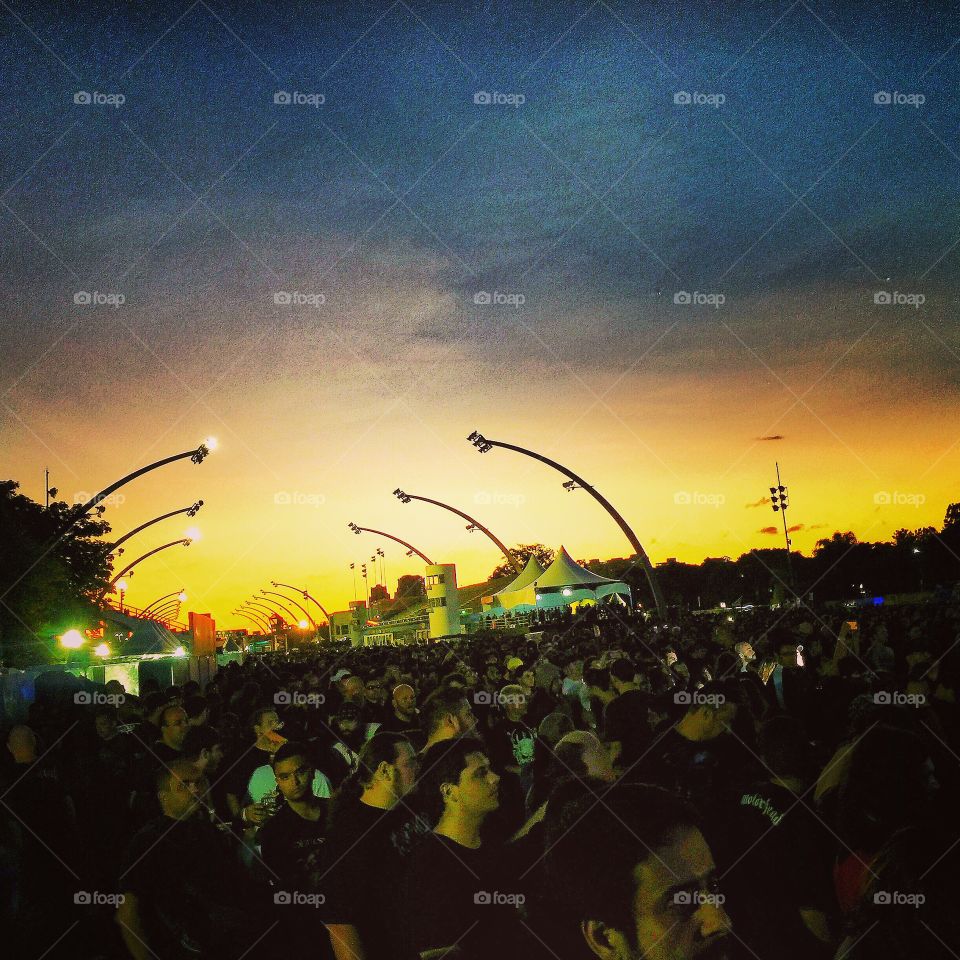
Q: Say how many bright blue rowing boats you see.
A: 0